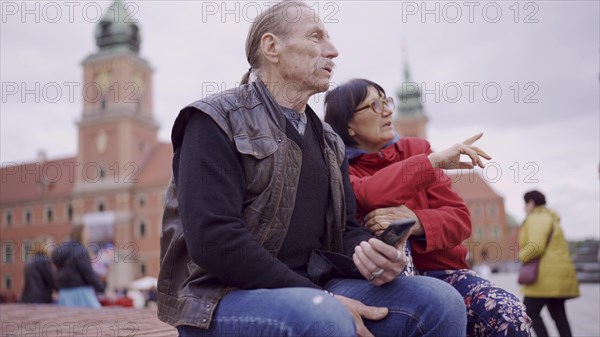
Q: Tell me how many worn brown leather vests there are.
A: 1